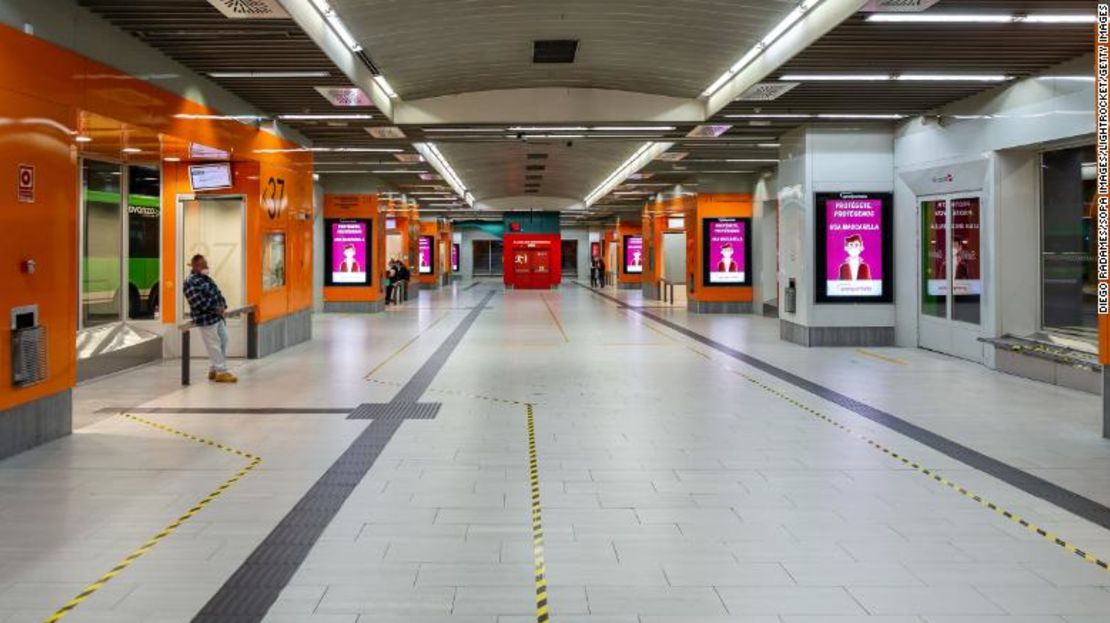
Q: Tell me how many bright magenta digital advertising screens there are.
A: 6